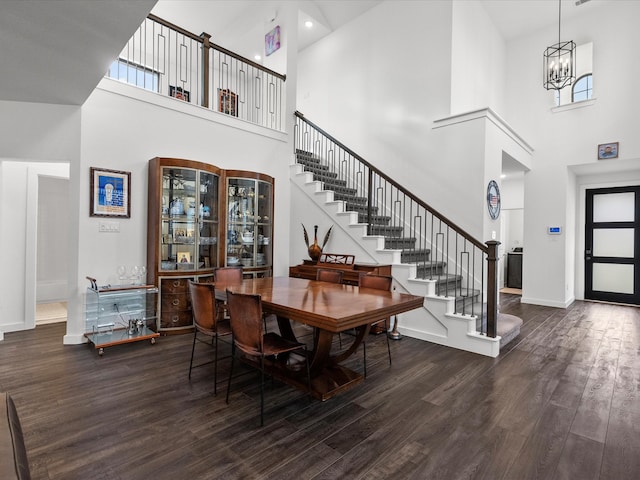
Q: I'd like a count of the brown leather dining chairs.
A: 5